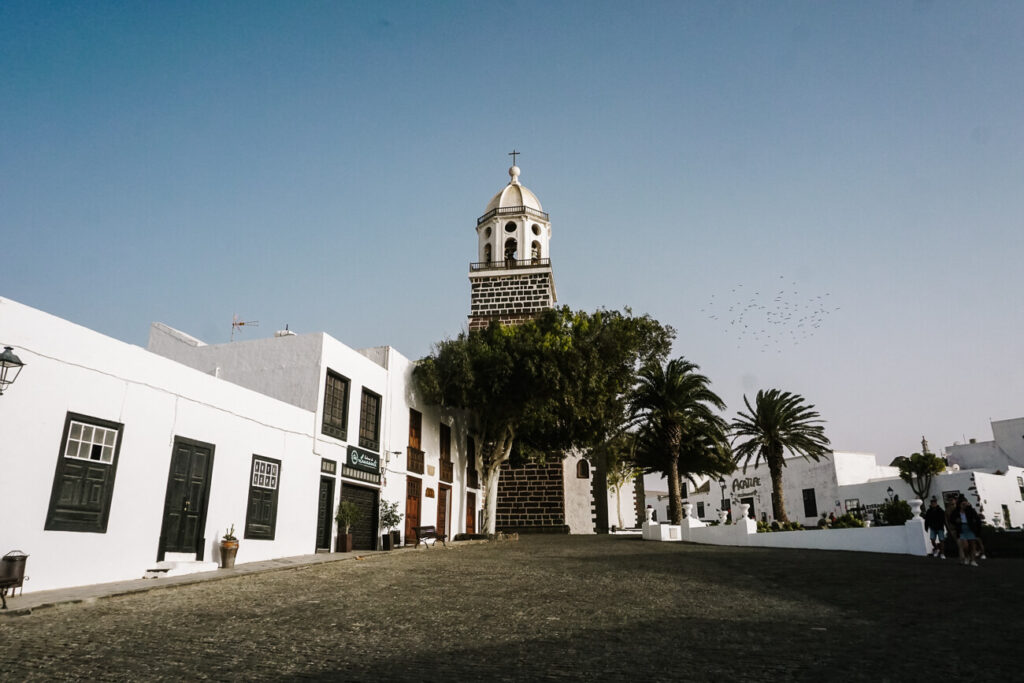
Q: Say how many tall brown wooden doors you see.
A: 3